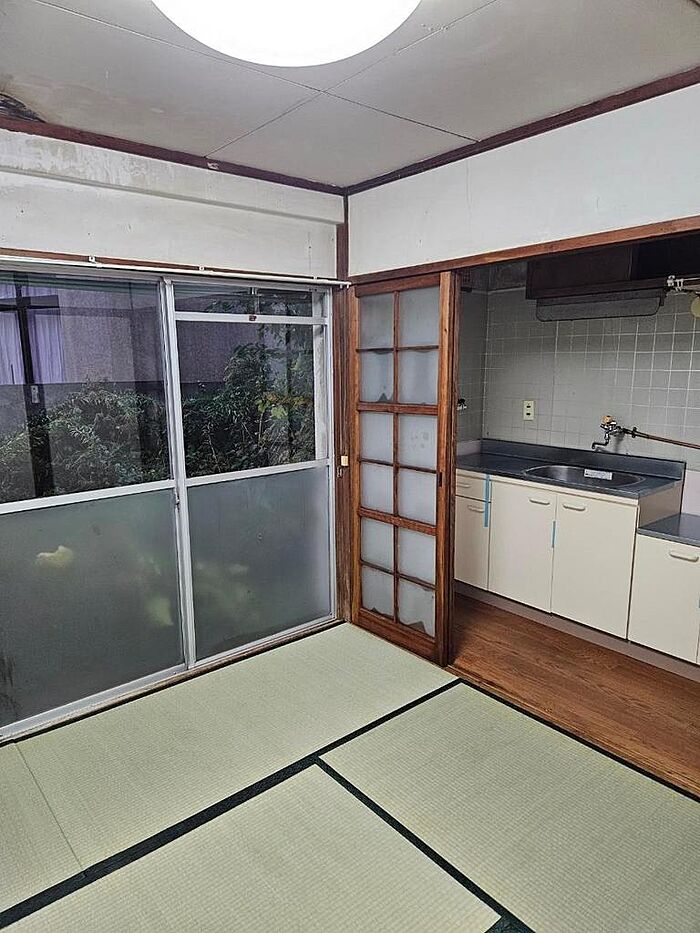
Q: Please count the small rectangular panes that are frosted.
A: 12